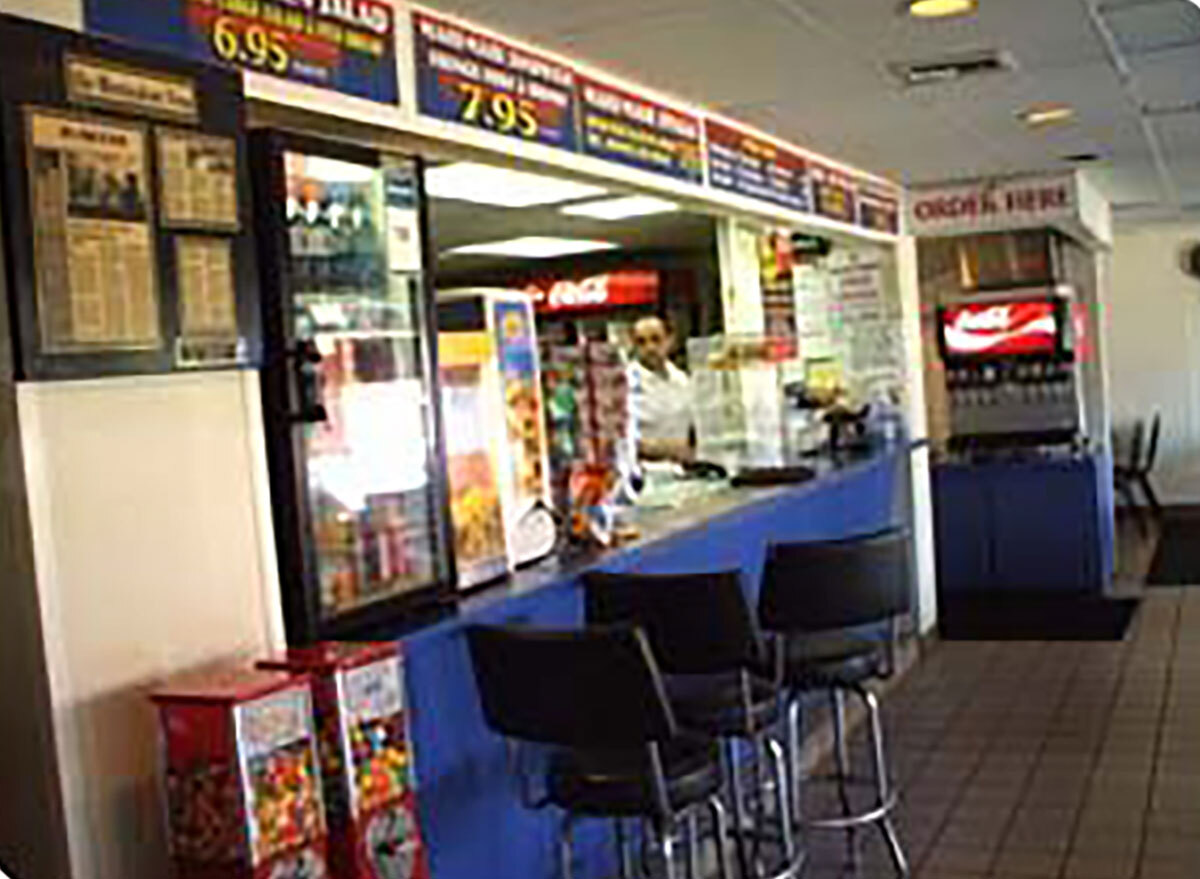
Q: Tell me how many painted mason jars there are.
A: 0